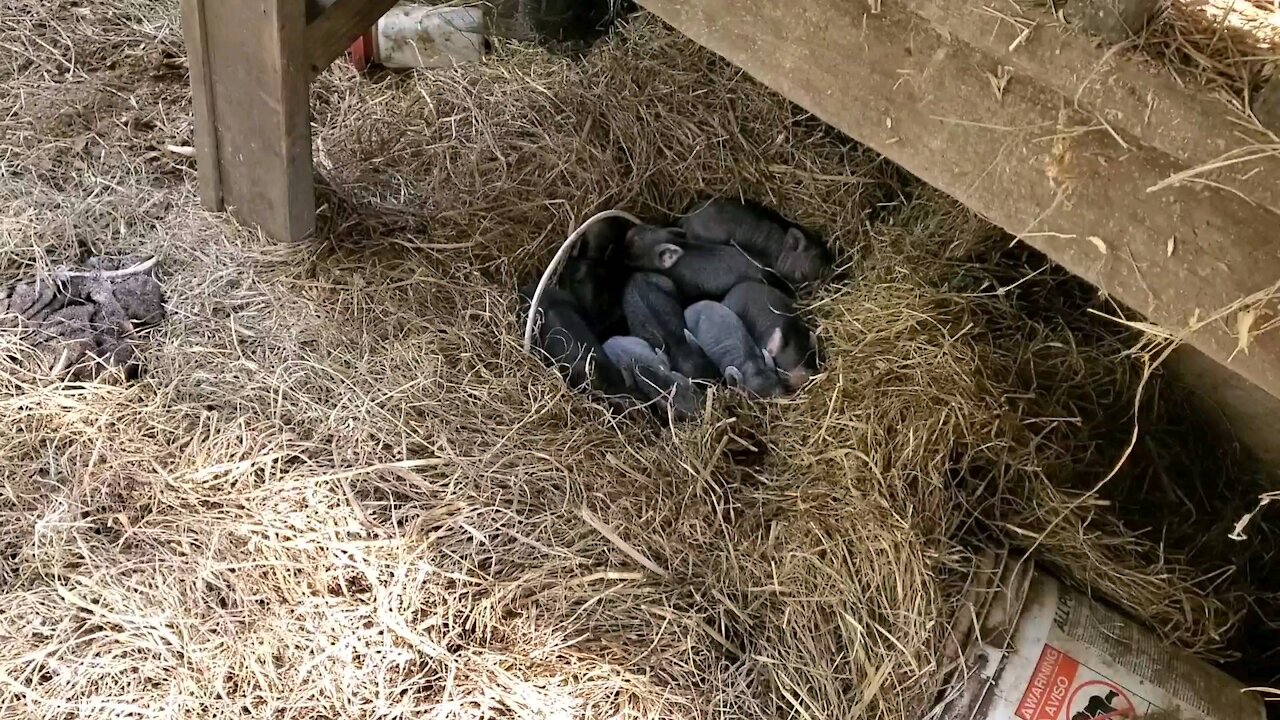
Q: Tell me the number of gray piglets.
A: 2